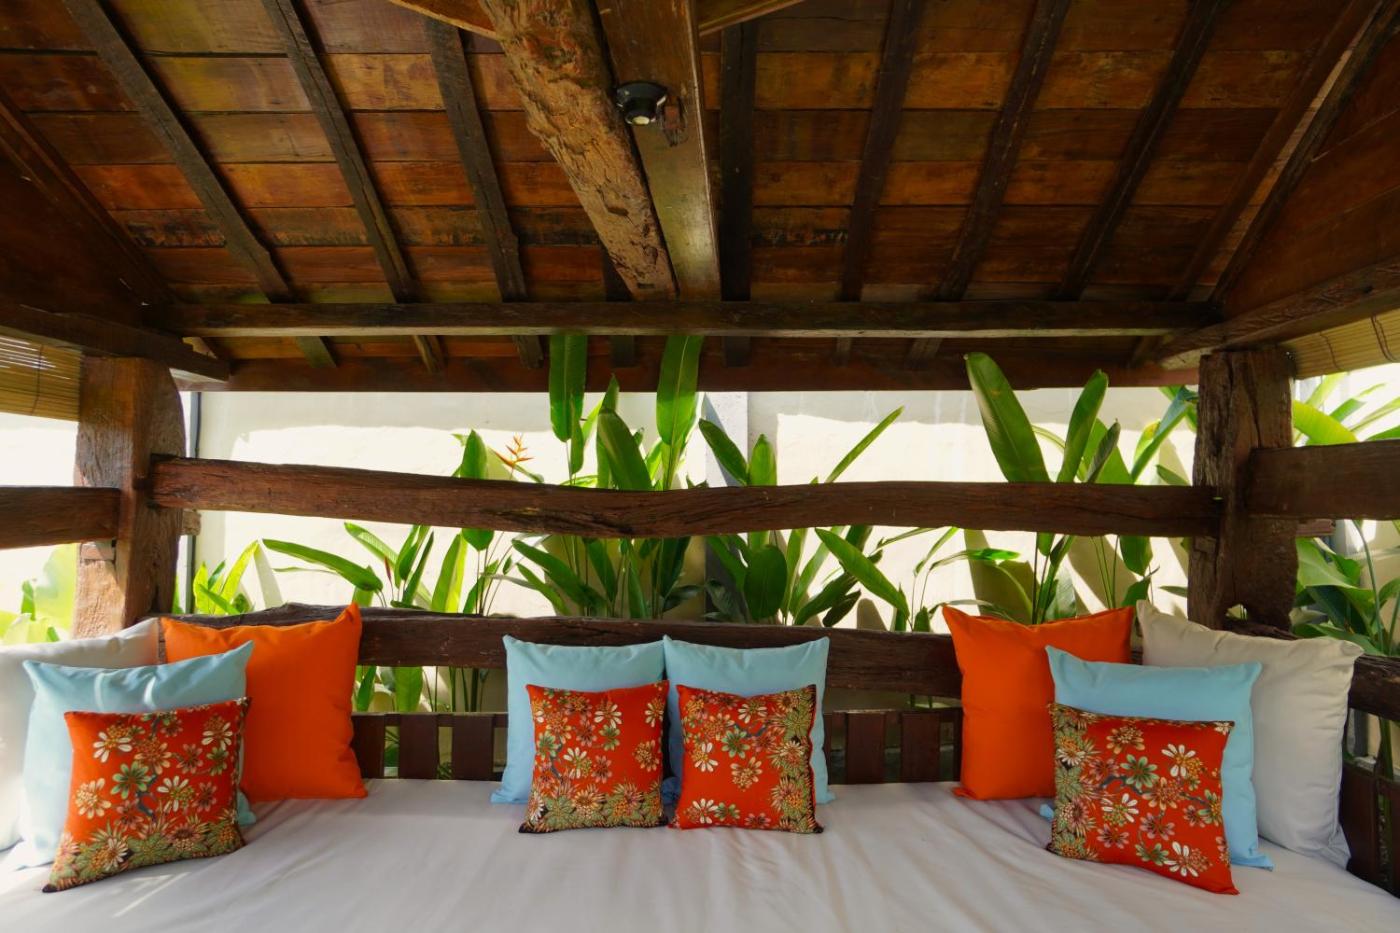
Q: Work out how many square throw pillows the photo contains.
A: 12